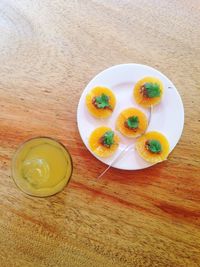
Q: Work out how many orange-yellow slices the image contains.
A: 5